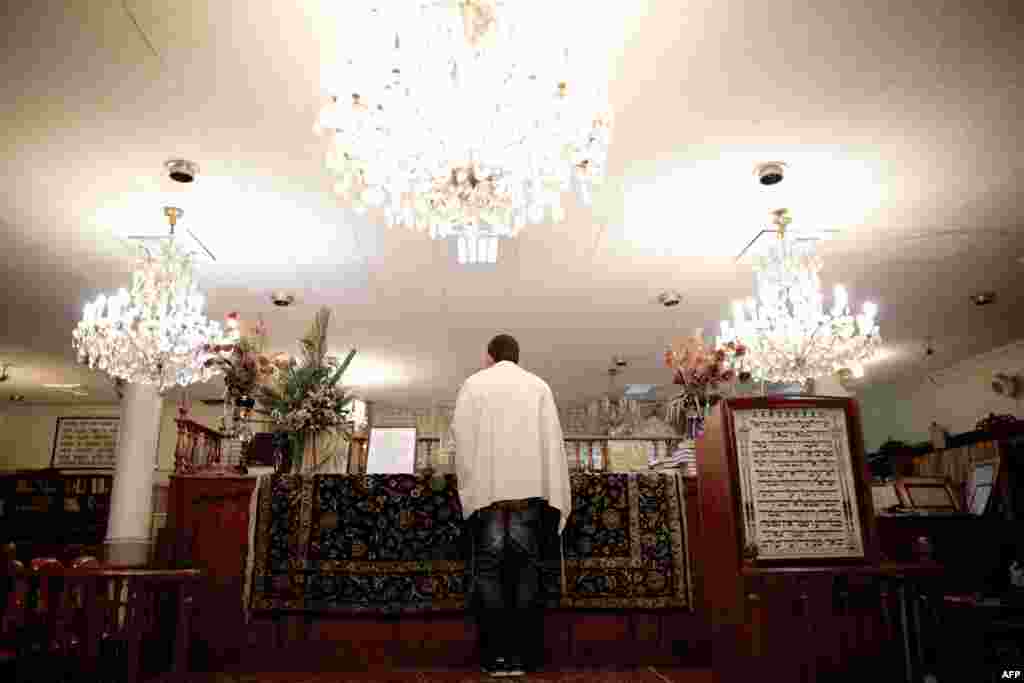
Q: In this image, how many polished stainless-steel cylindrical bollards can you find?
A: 0